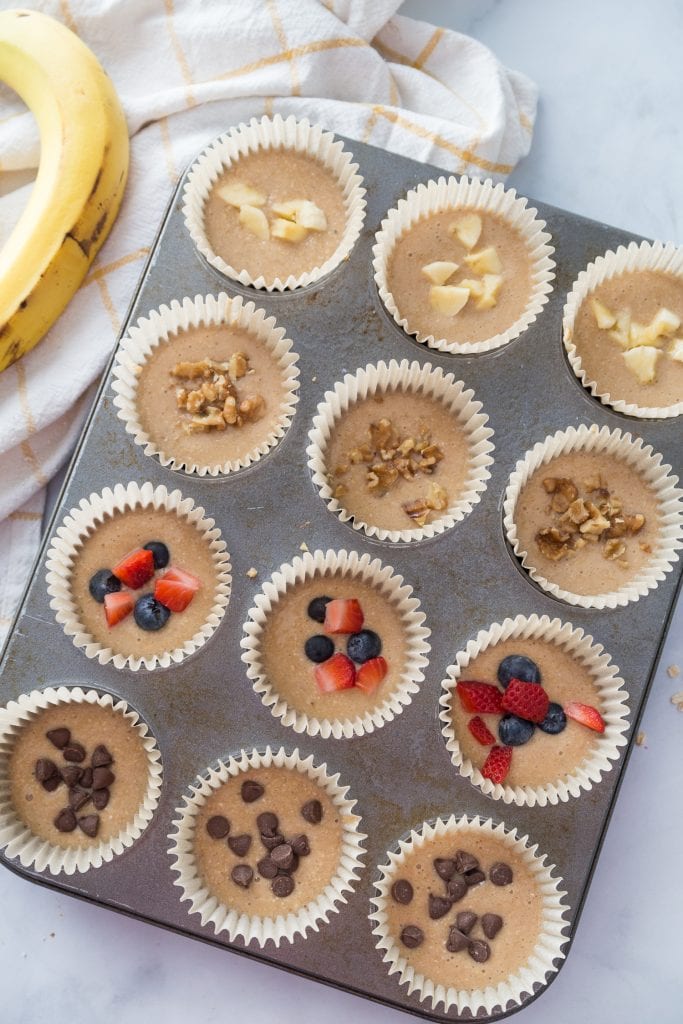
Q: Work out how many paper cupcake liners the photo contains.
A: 12